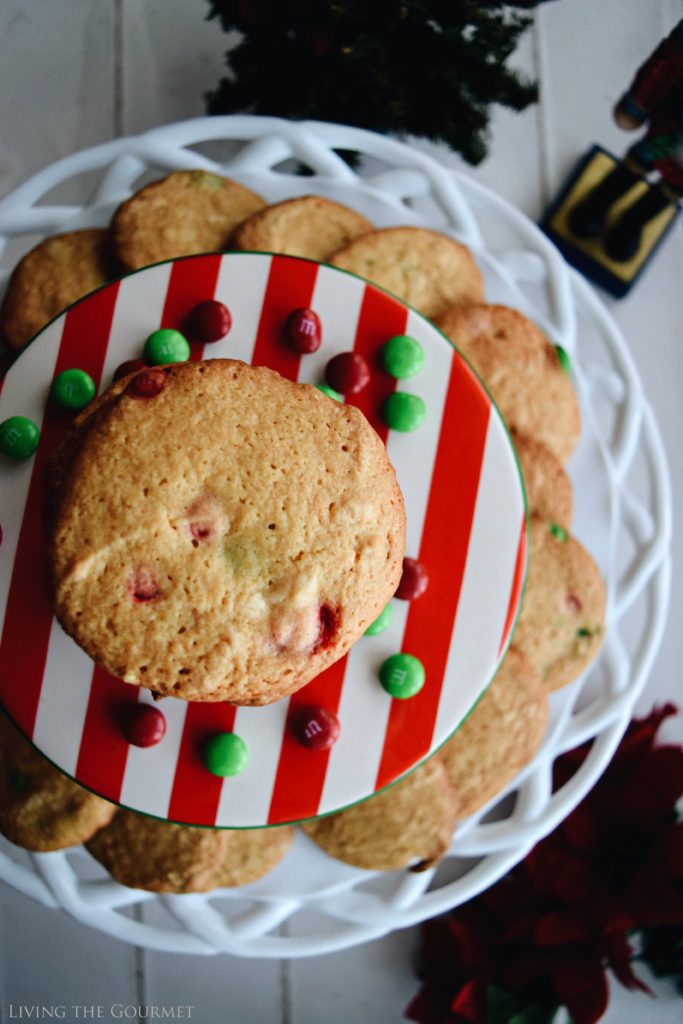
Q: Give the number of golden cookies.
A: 13